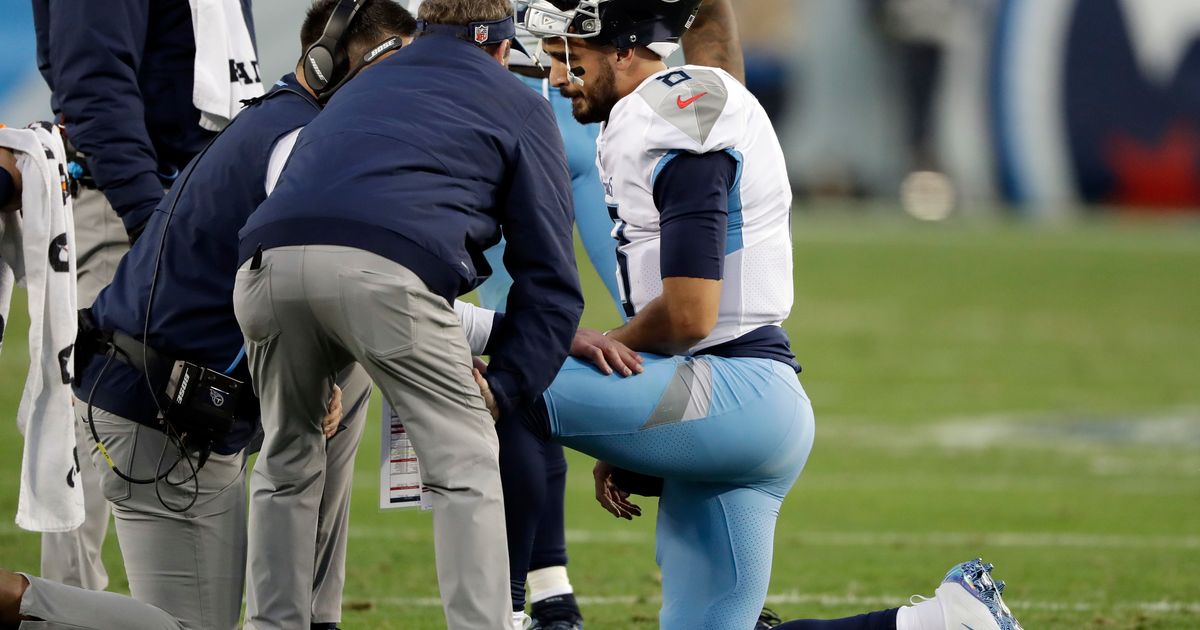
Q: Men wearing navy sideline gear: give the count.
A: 3